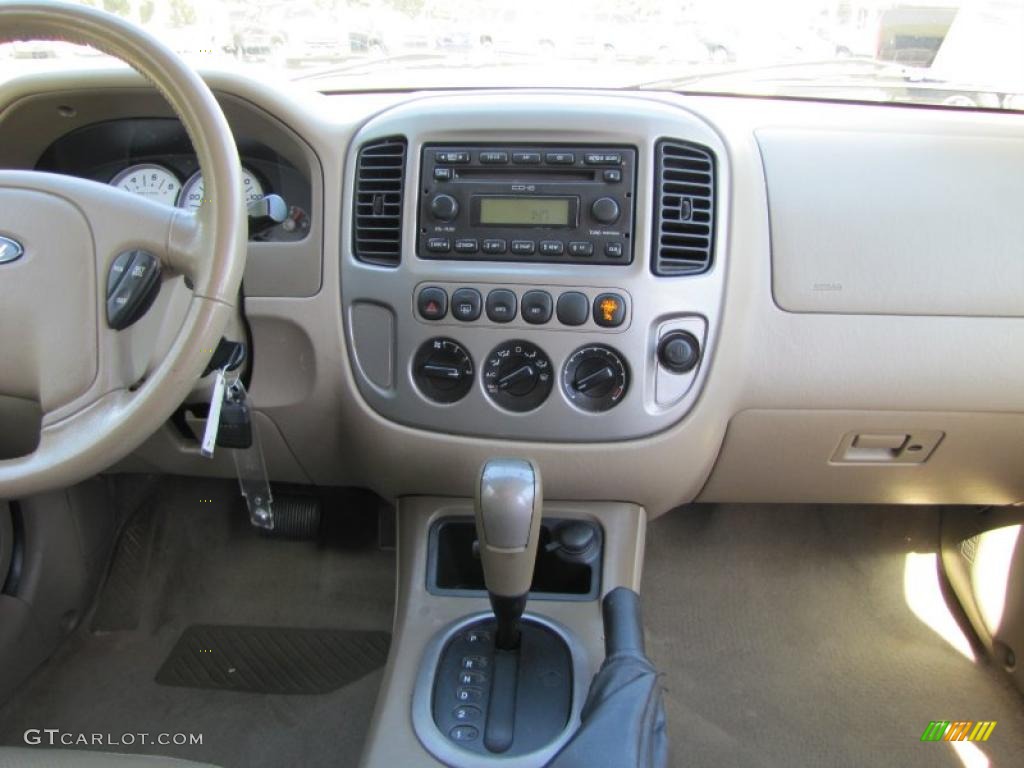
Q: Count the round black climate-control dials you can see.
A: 3